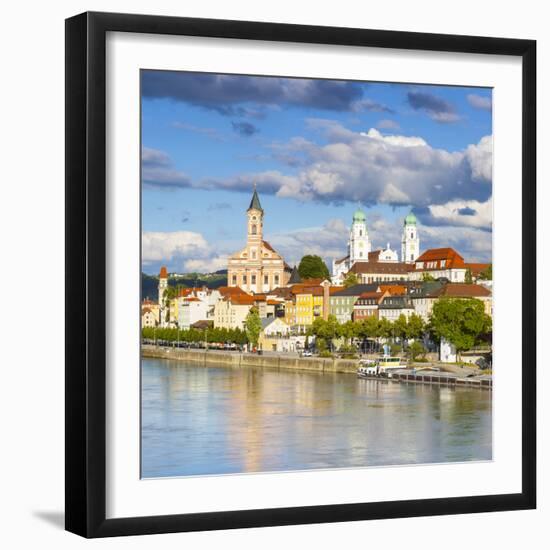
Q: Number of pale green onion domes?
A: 2